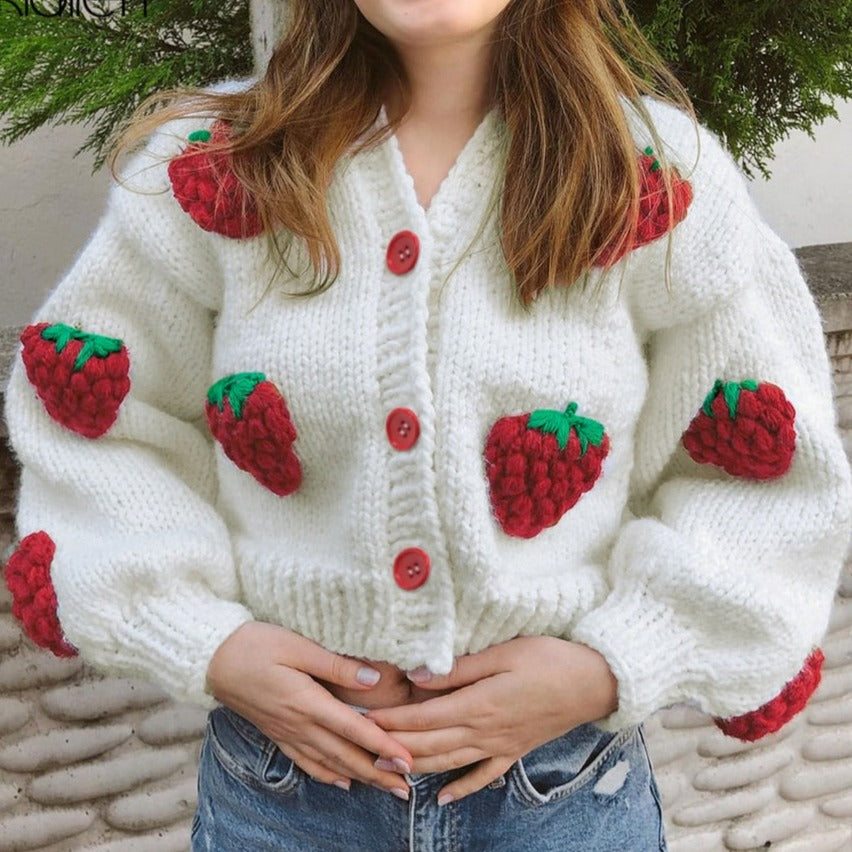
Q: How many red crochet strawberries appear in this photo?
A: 8